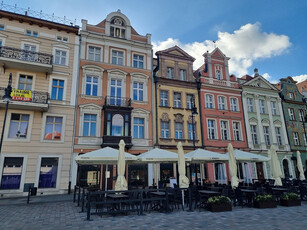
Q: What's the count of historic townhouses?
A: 6